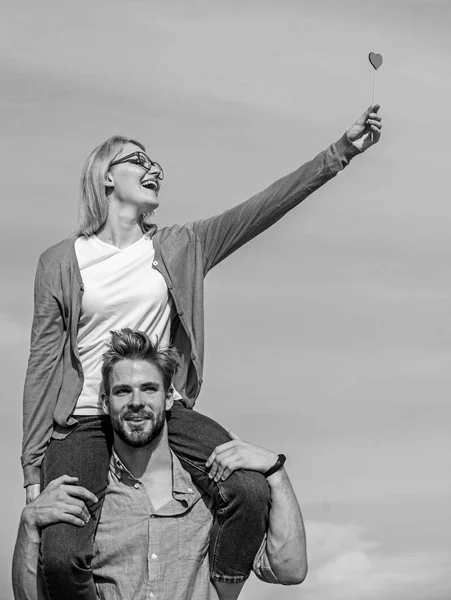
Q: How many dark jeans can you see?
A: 1